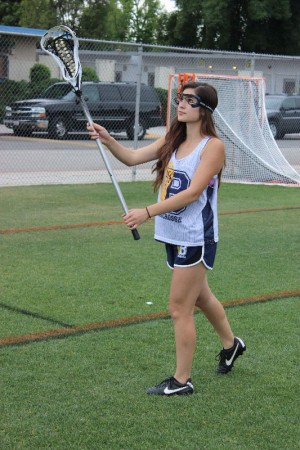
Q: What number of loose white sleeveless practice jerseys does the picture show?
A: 1